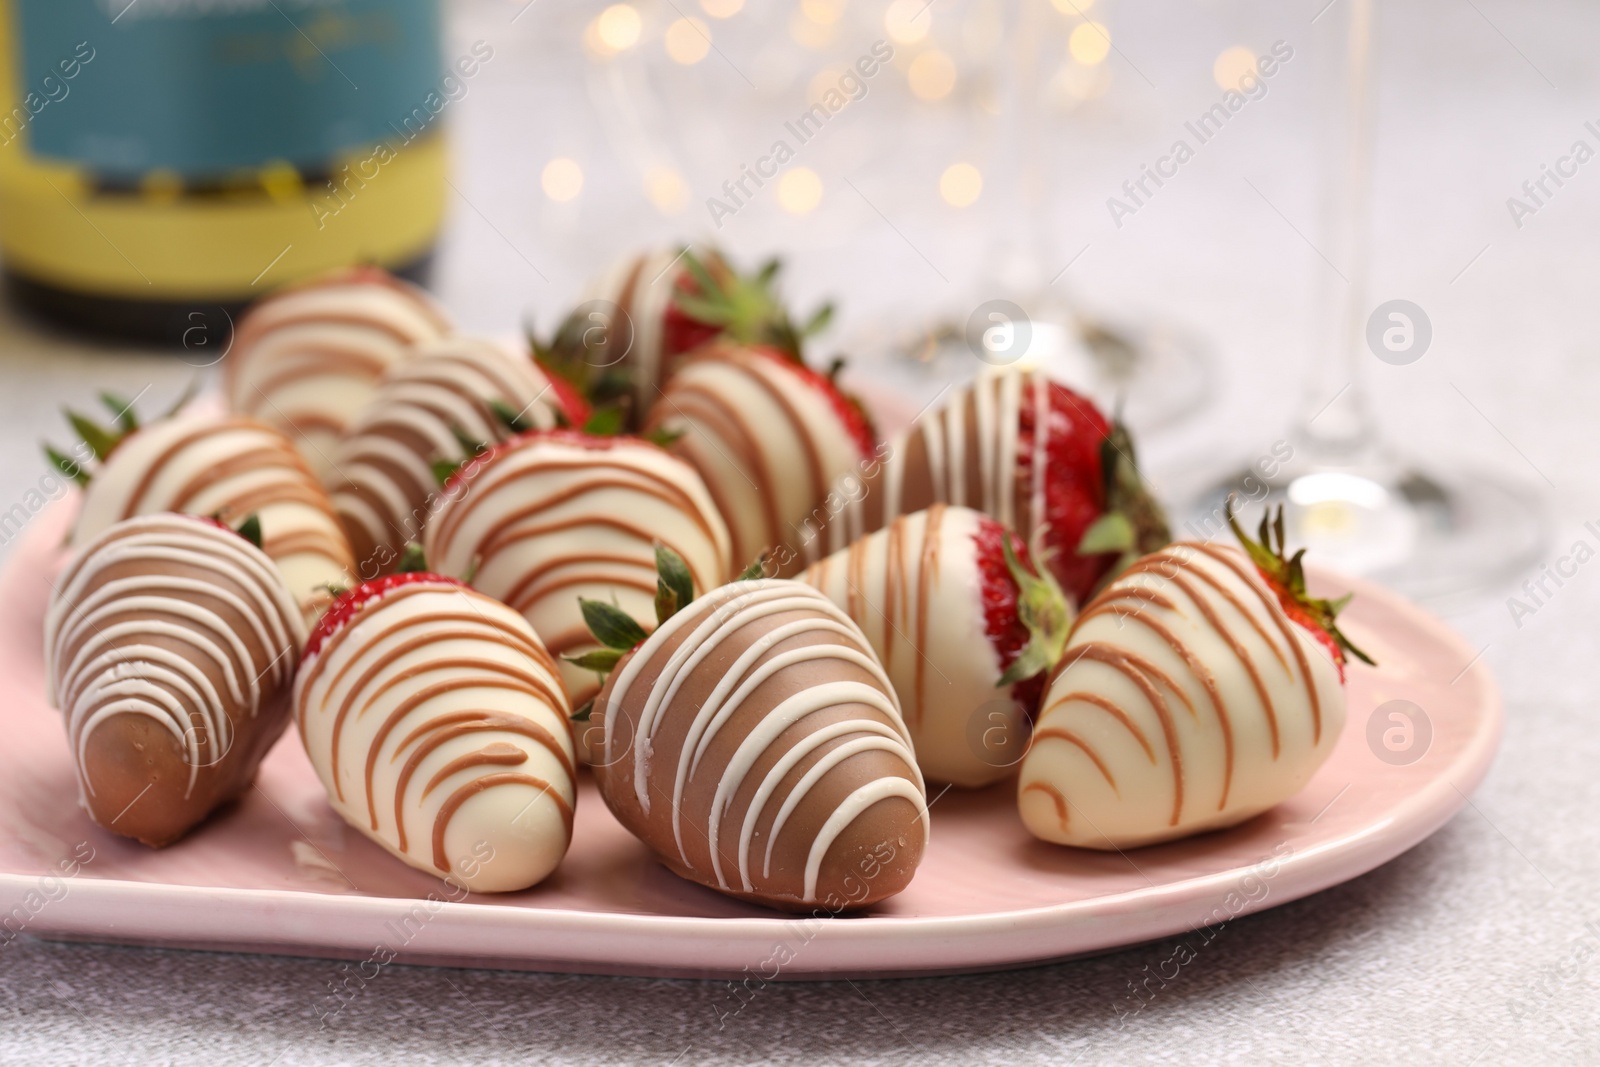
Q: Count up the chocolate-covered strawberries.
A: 12